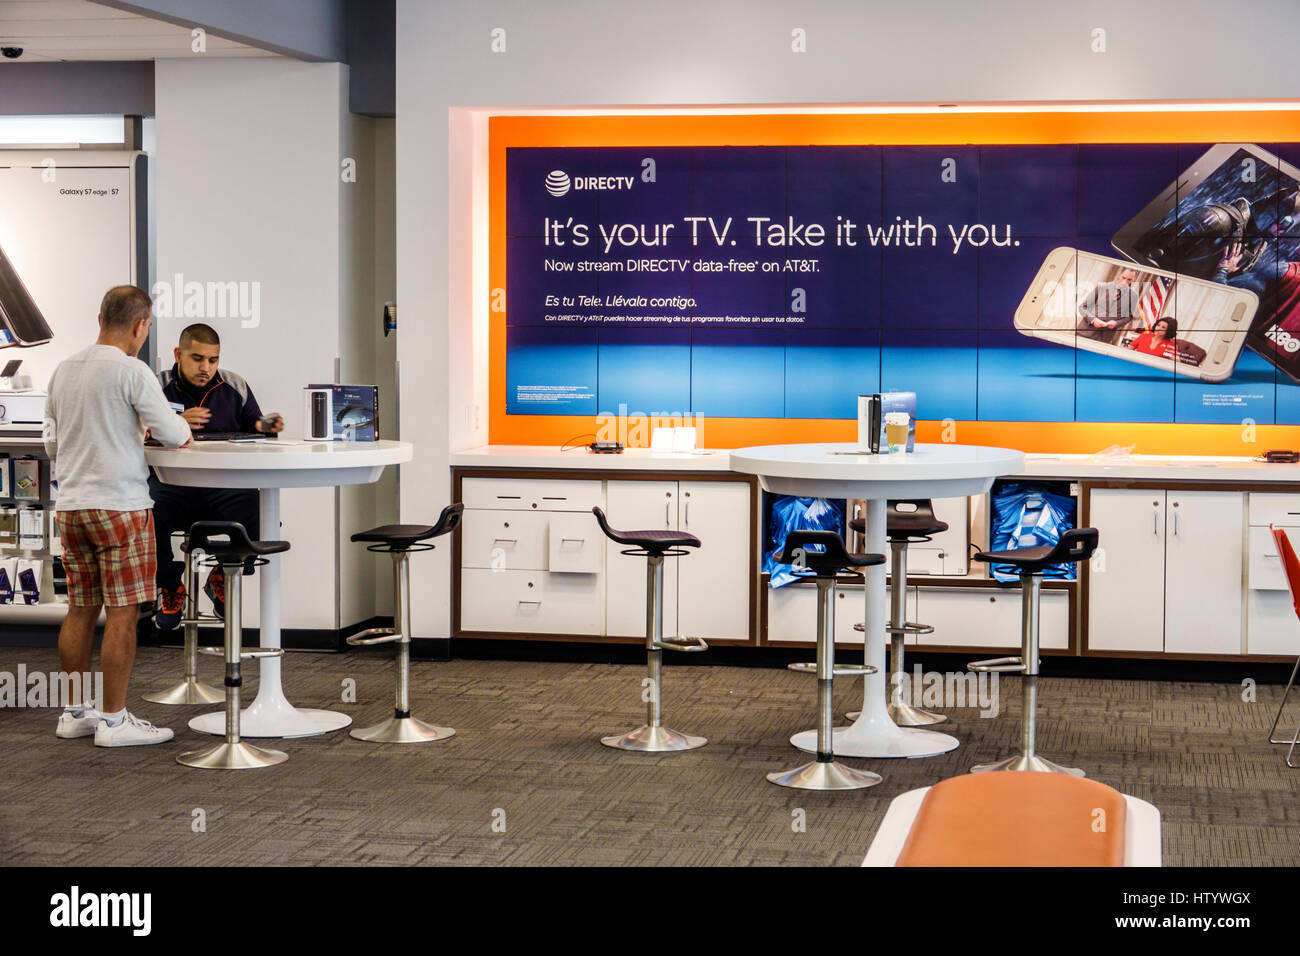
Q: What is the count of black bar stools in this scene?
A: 7